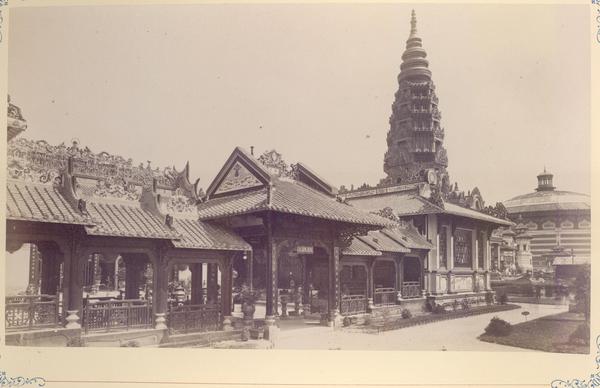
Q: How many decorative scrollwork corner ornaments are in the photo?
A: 4